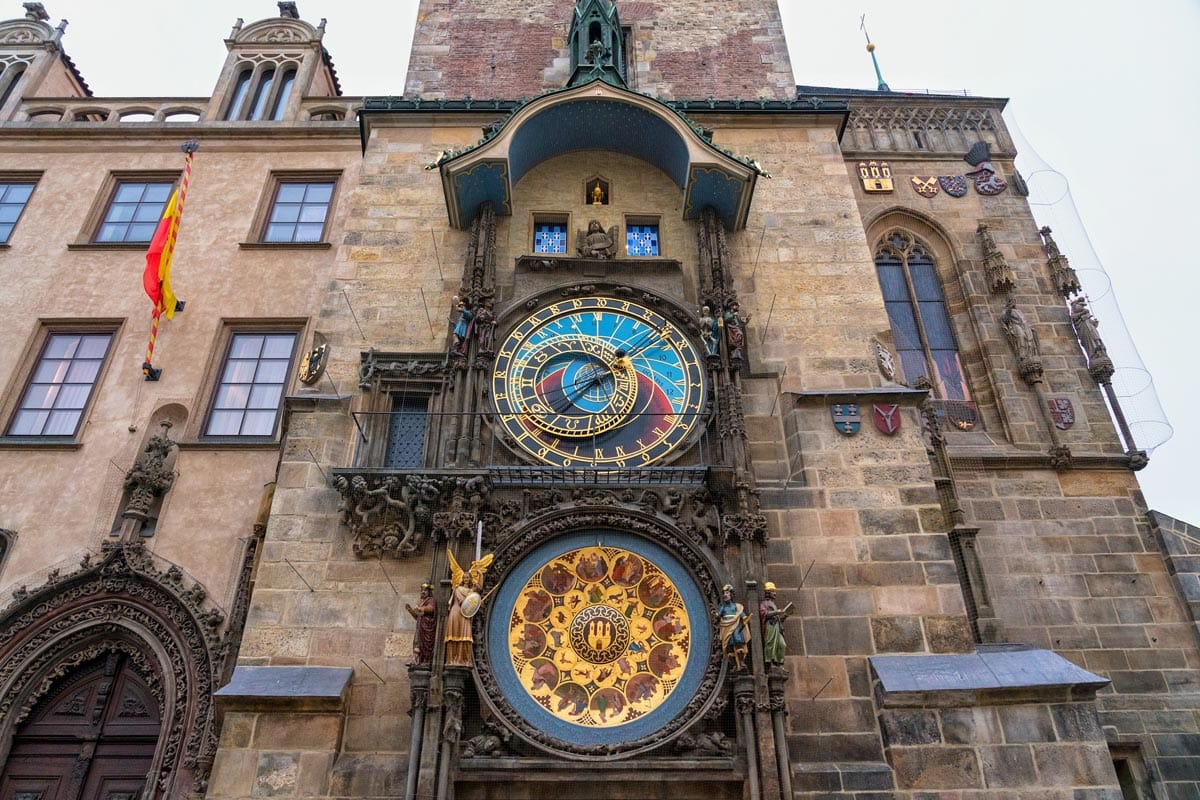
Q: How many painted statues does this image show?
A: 8